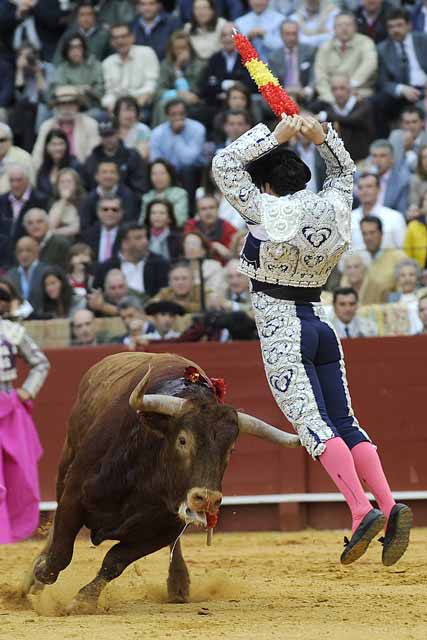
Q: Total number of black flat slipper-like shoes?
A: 2